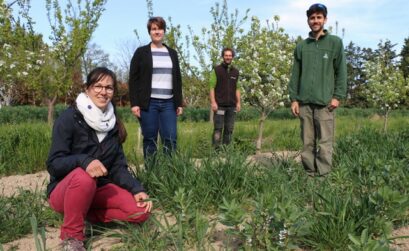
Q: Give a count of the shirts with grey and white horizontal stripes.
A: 1